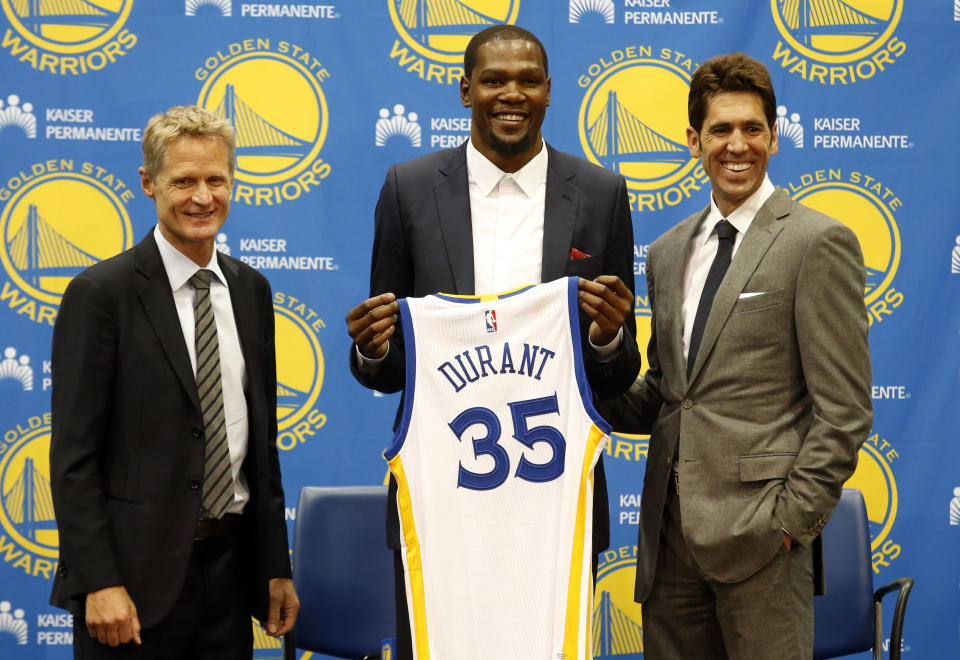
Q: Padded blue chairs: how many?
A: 2